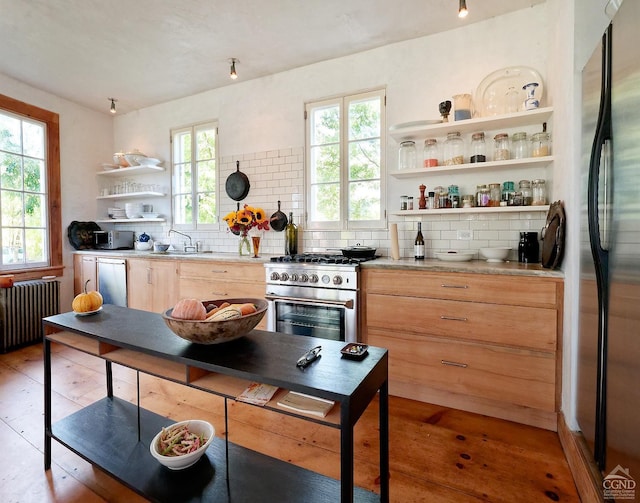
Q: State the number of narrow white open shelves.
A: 6